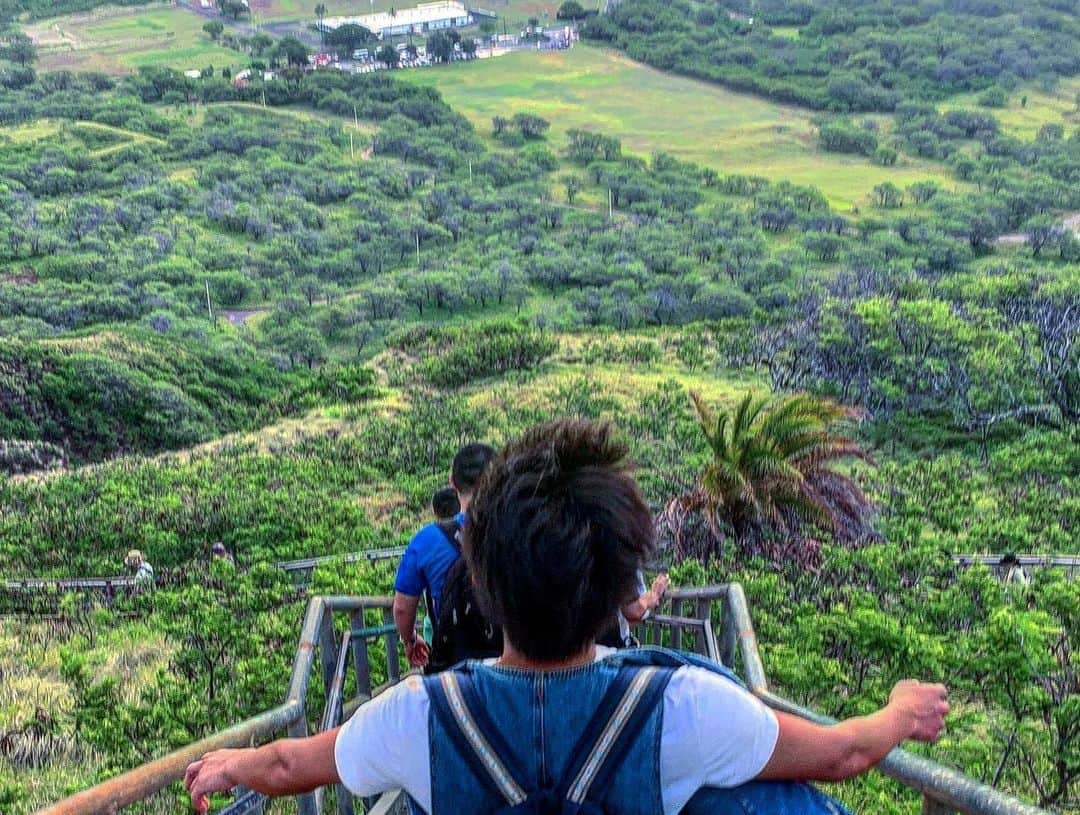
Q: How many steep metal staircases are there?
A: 1